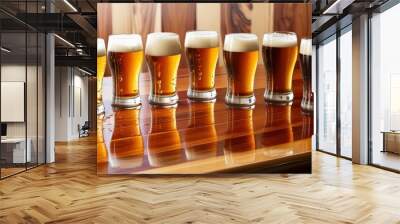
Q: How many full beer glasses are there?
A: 5